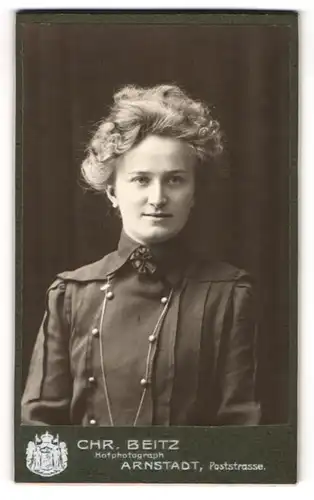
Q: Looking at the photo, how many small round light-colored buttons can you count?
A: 7